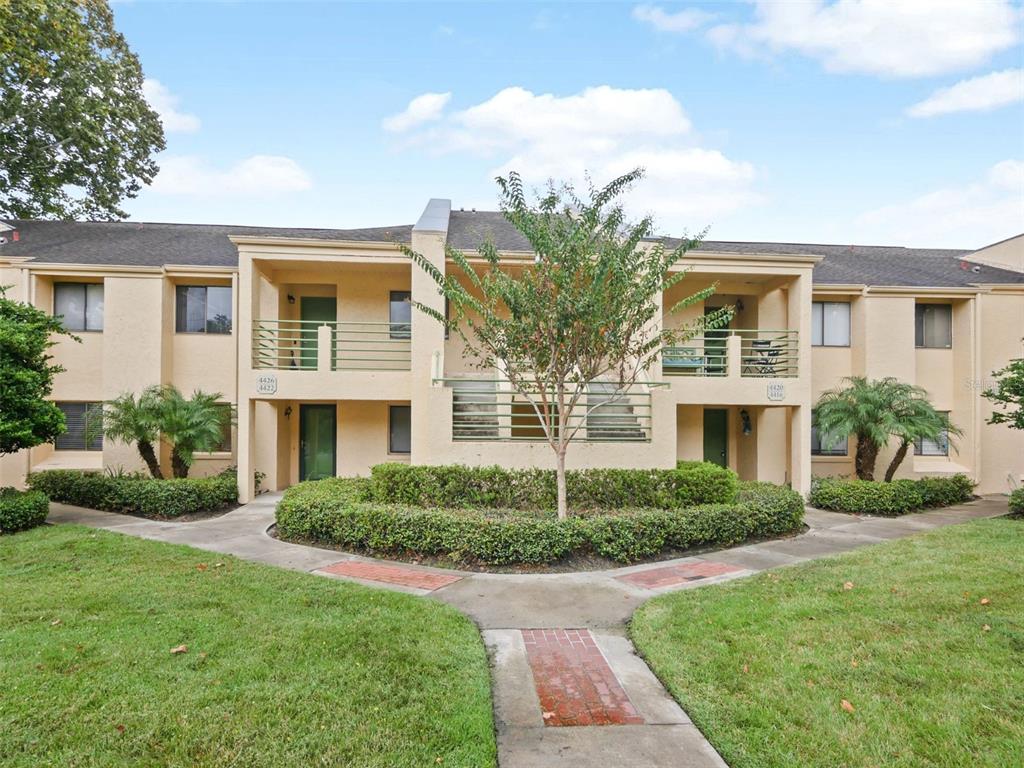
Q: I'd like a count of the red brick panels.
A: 3